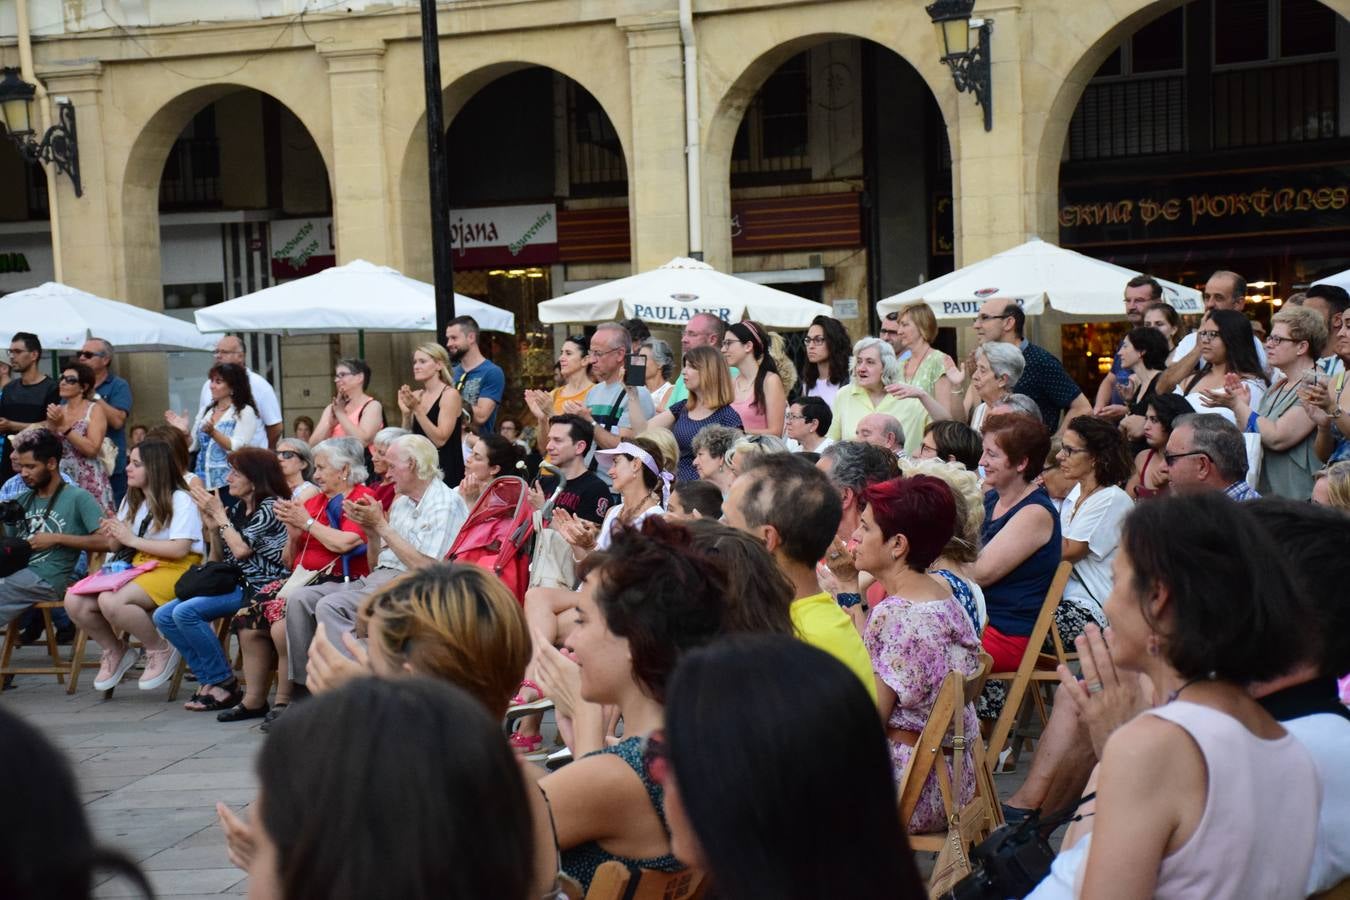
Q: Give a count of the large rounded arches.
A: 4